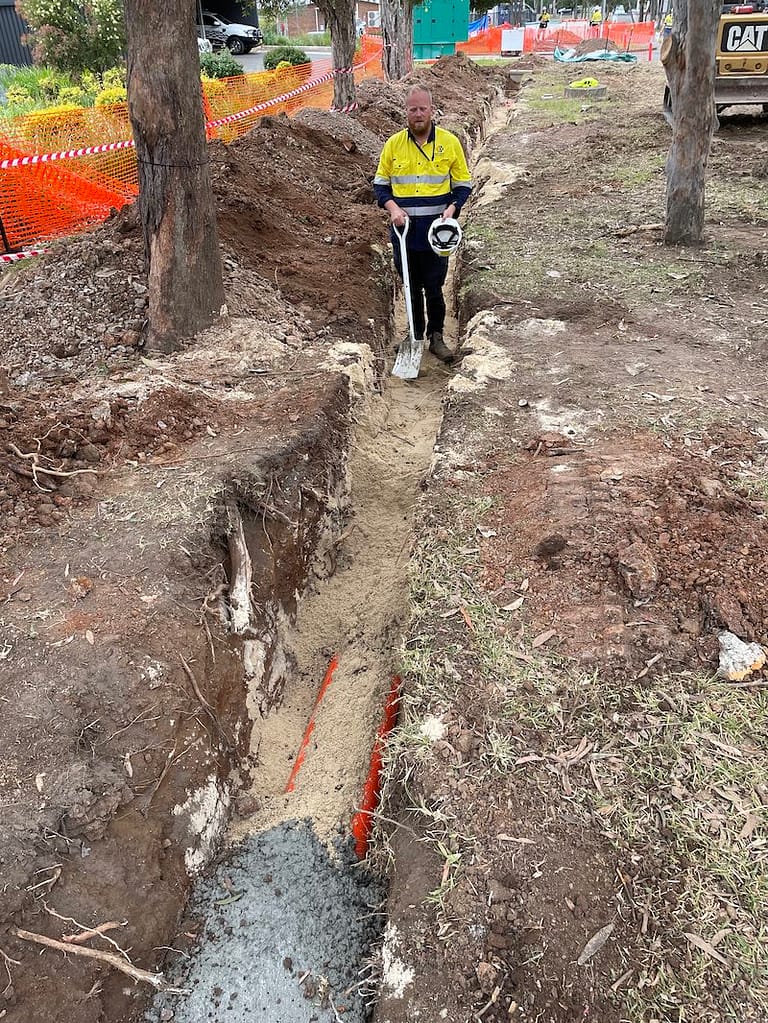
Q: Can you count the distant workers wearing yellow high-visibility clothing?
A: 3